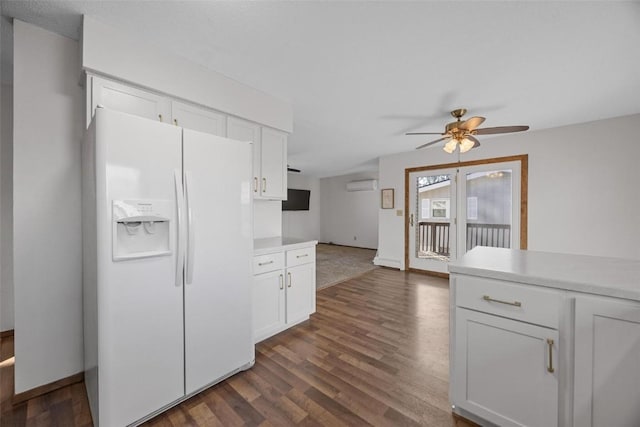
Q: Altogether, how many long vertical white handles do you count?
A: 2